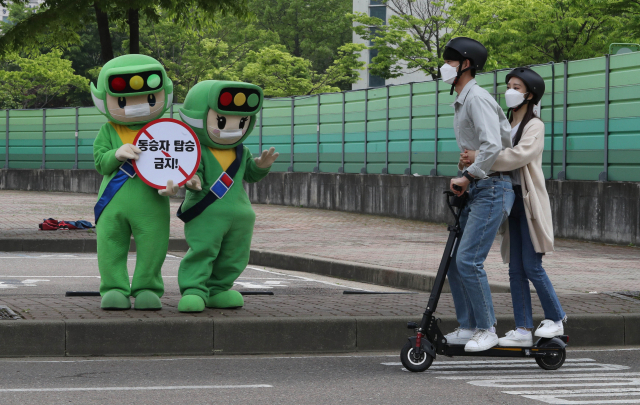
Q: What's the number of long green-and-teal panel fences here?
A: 1